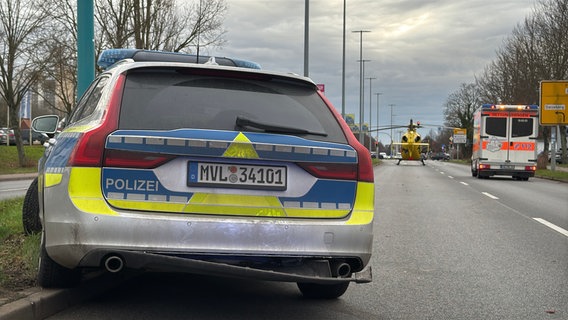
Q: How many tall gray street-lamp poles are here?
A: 7